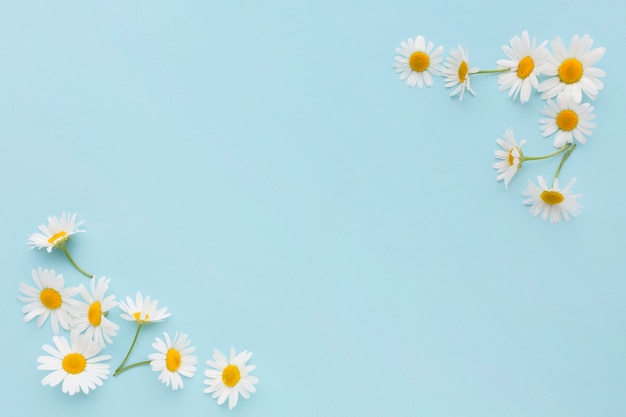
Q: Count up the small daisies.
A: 14